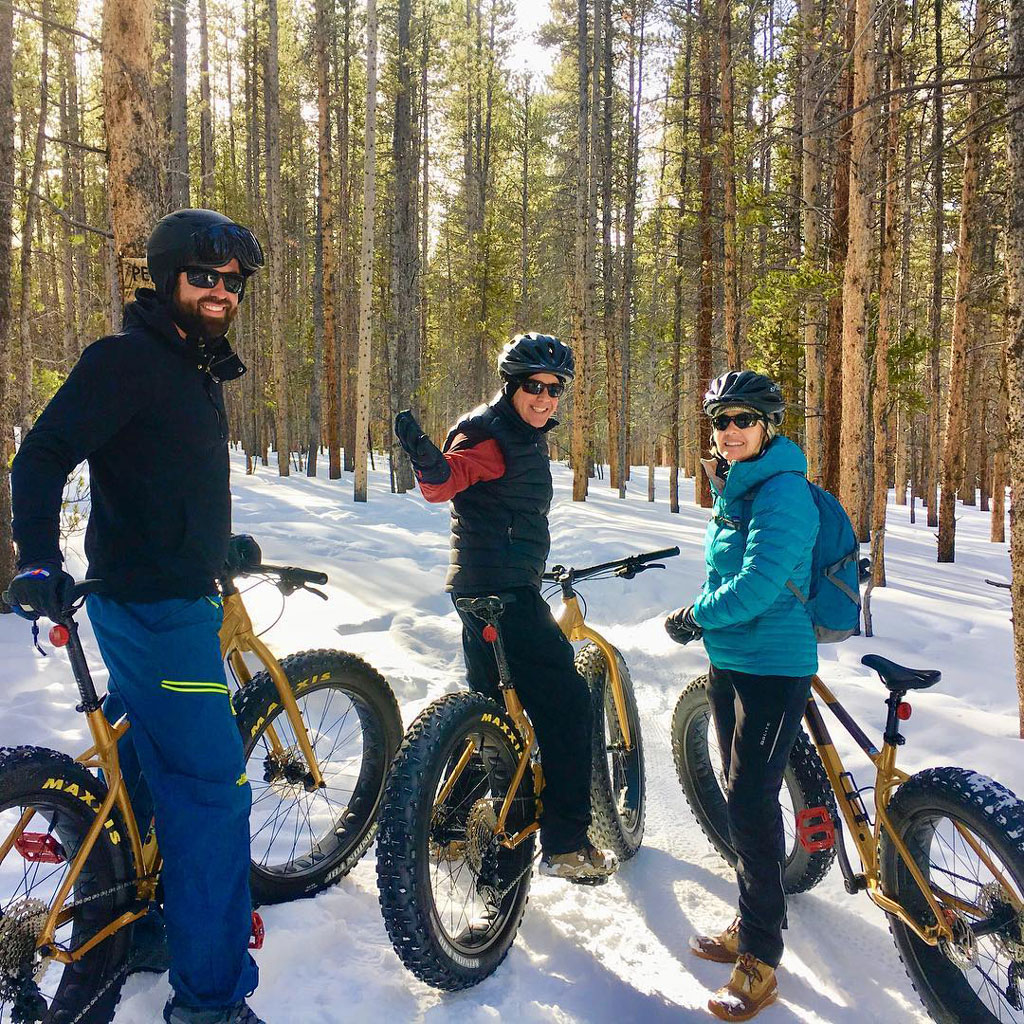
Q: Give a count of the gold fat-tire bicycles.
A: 3